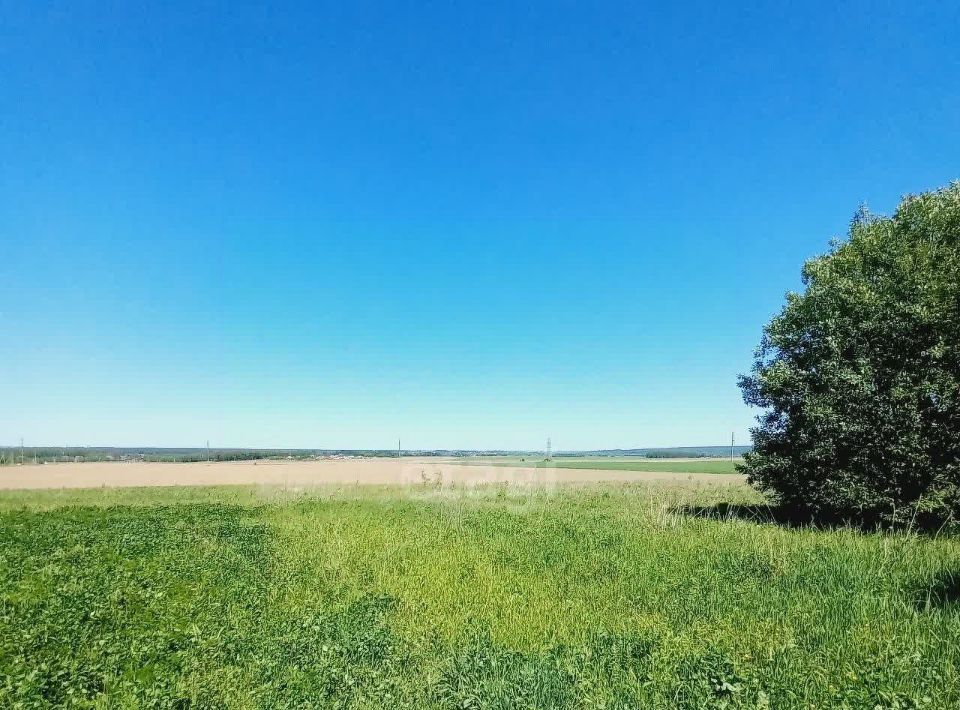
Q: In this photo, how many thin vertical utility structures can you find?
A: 5